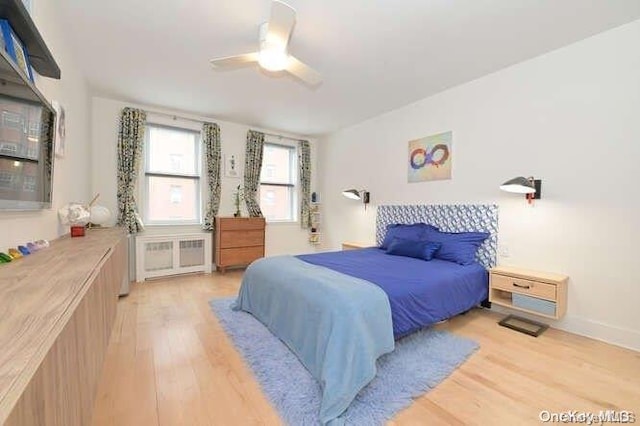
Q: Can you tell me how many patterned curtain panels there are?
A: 4